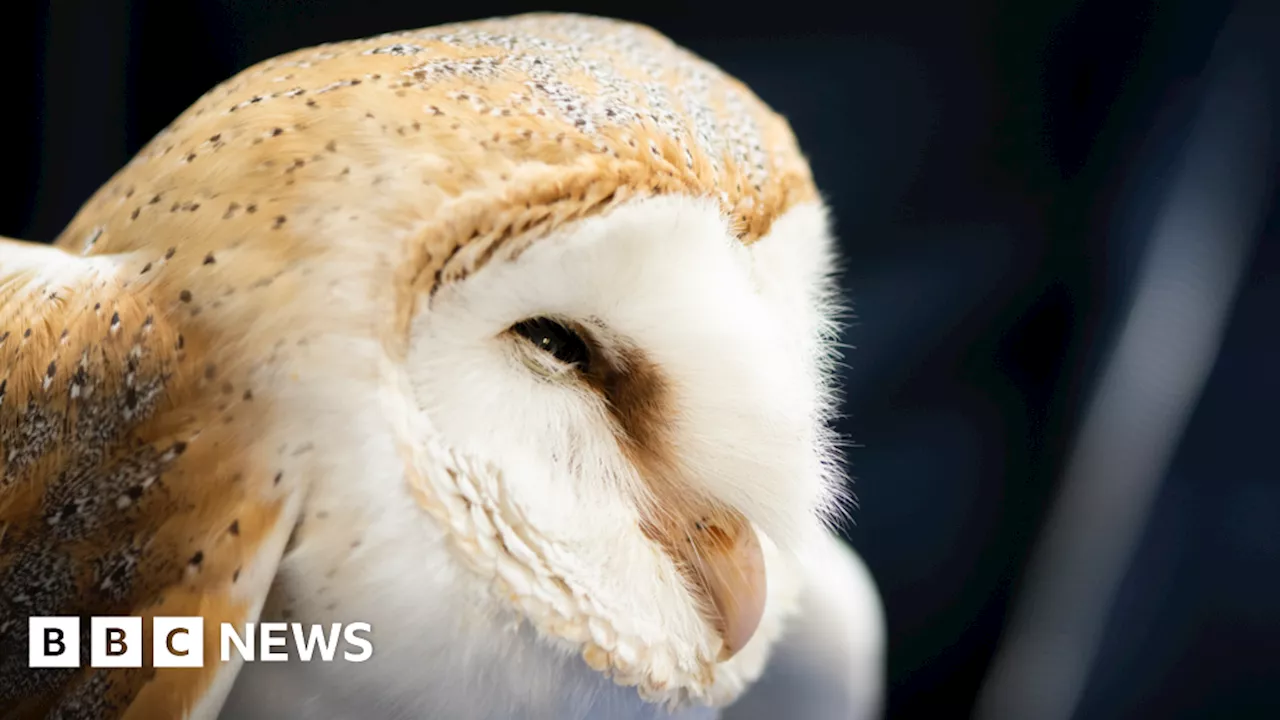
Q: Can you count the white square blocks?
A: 3